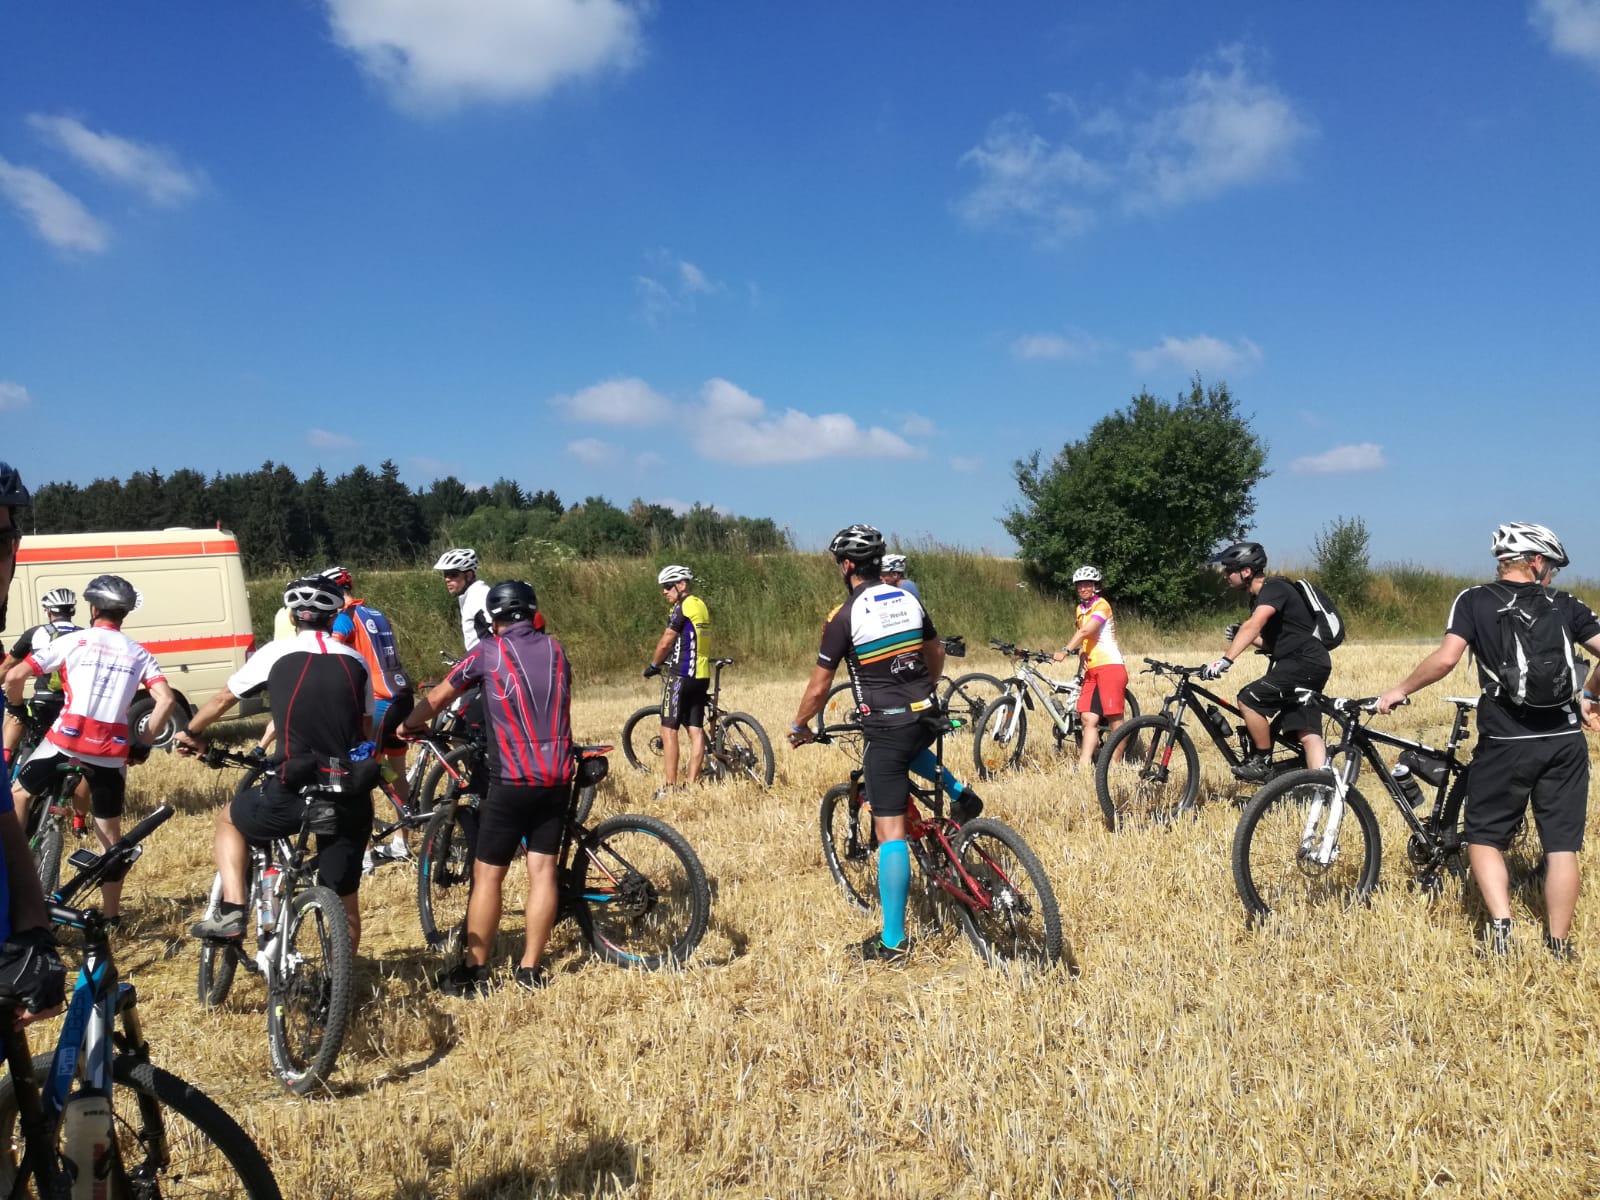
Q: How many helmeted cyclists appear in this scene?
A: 13